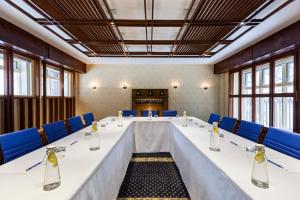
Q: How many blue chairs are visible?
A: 11